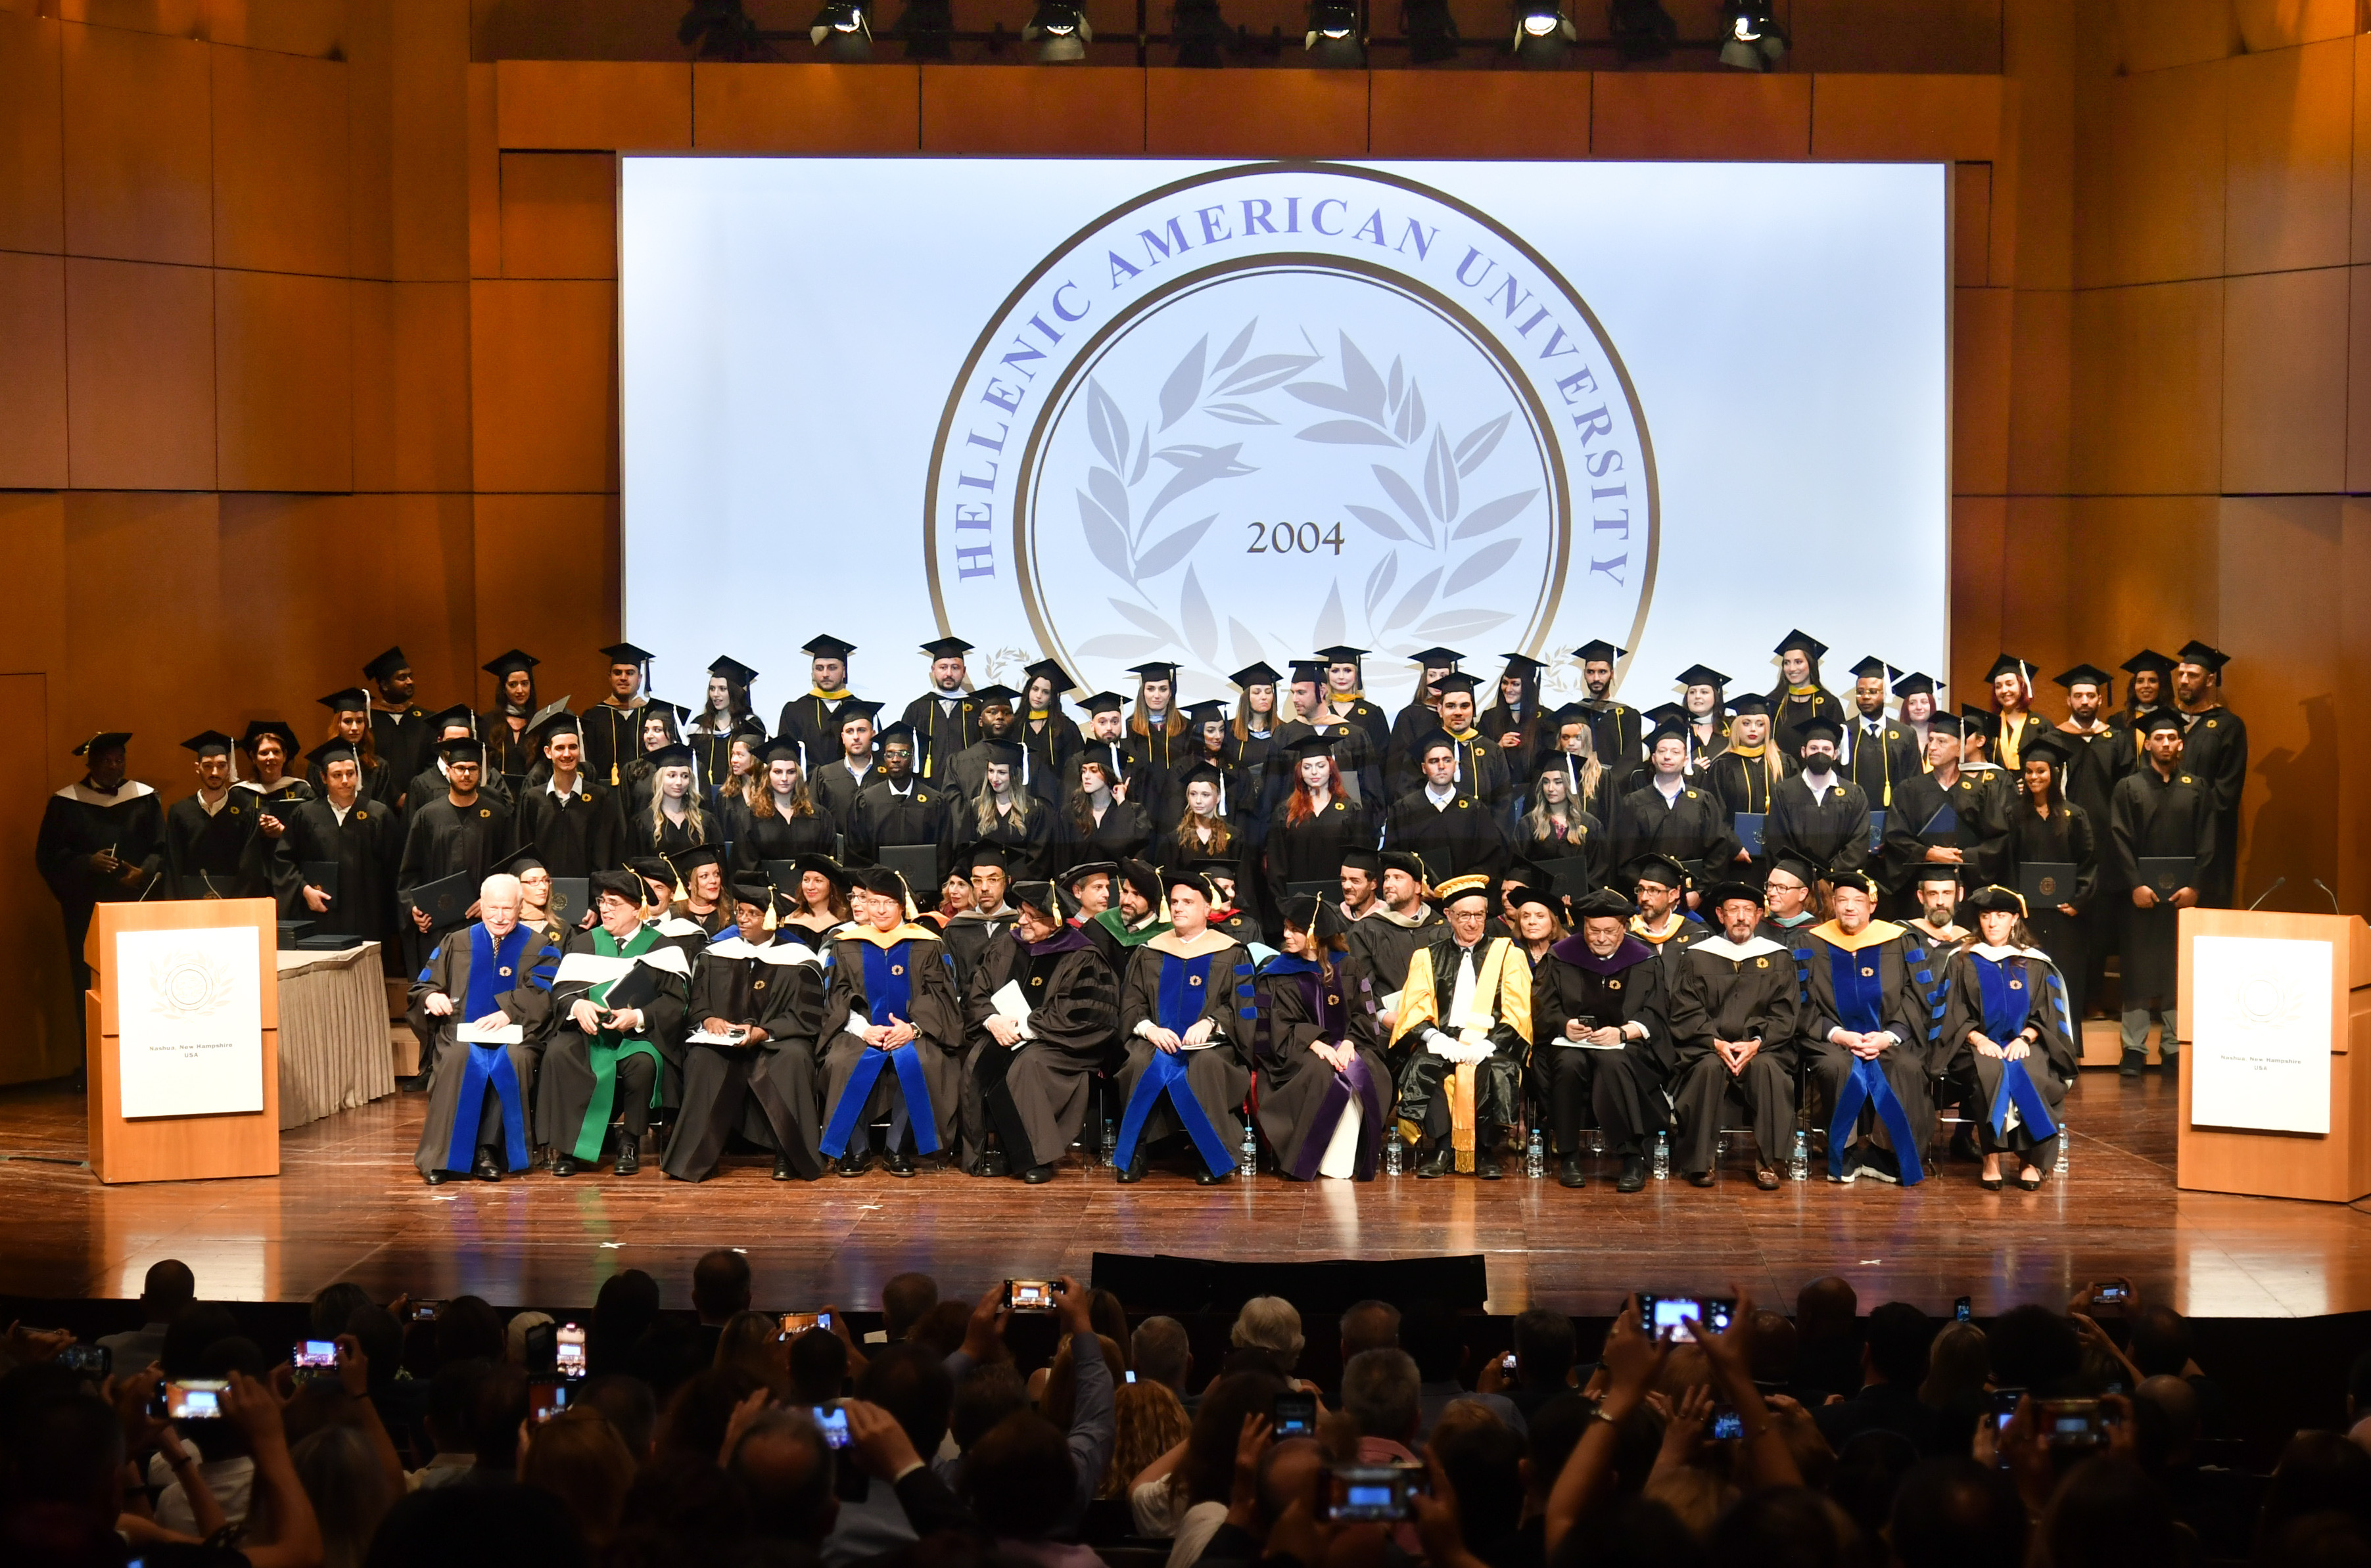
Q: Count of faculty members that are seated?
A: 12